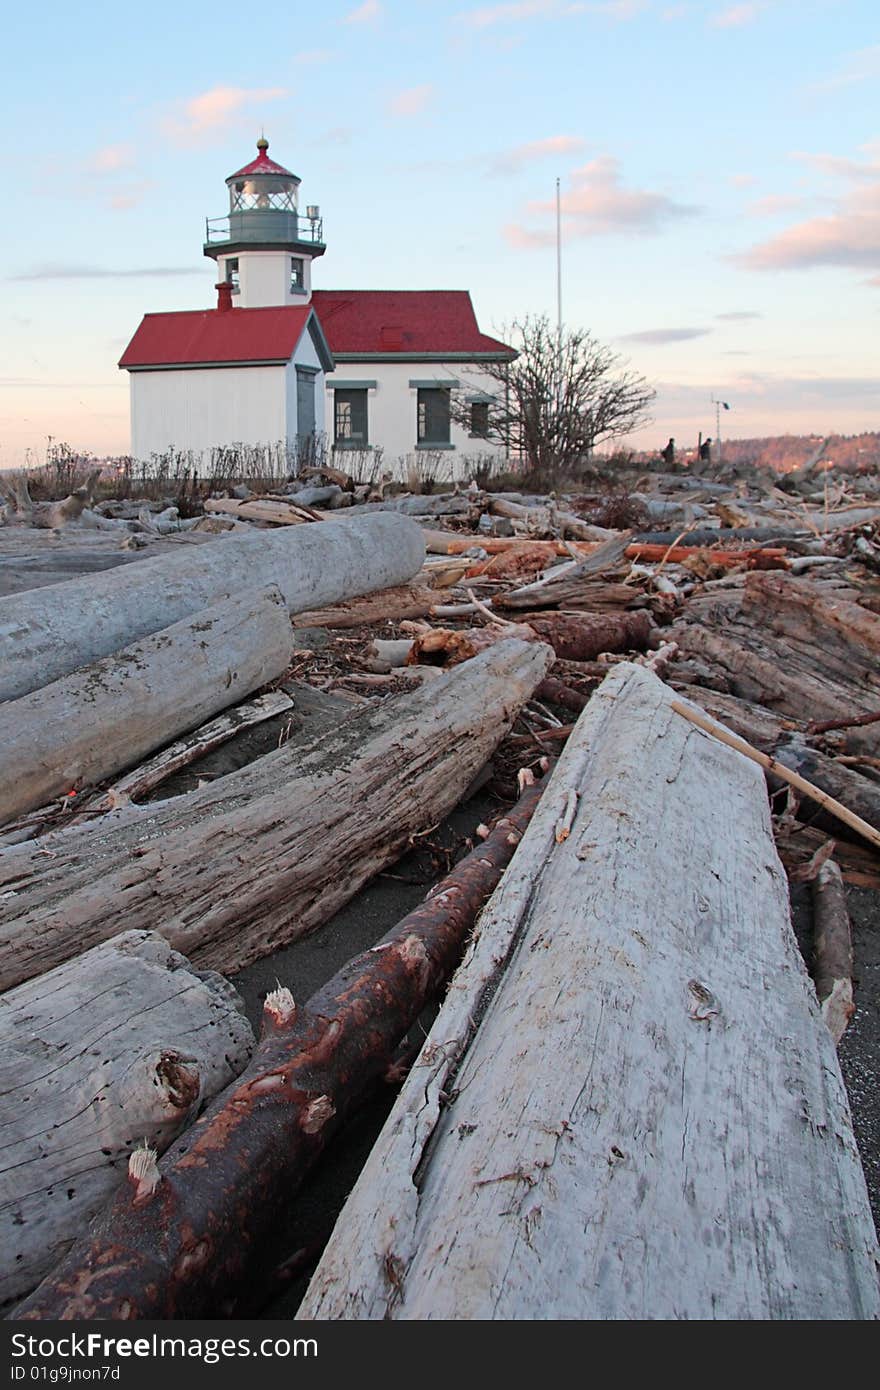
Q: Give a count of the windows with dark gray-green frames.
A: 5